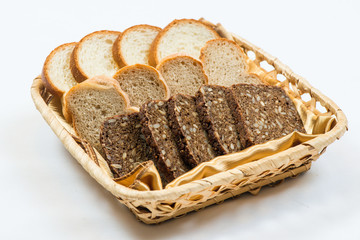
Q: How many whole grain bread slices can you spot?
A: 5